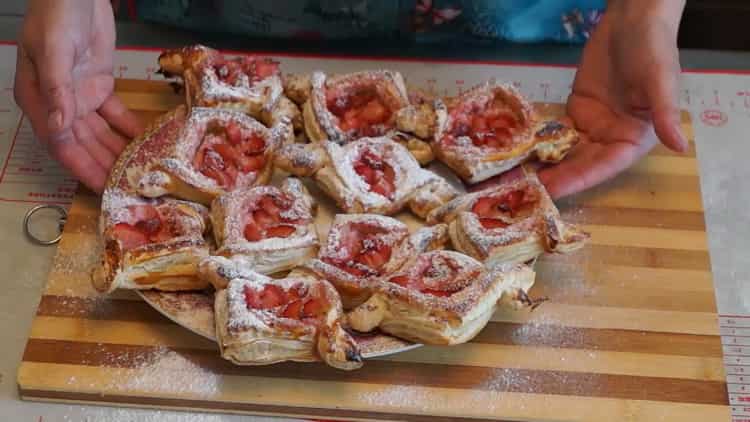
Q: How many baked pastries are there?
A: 11